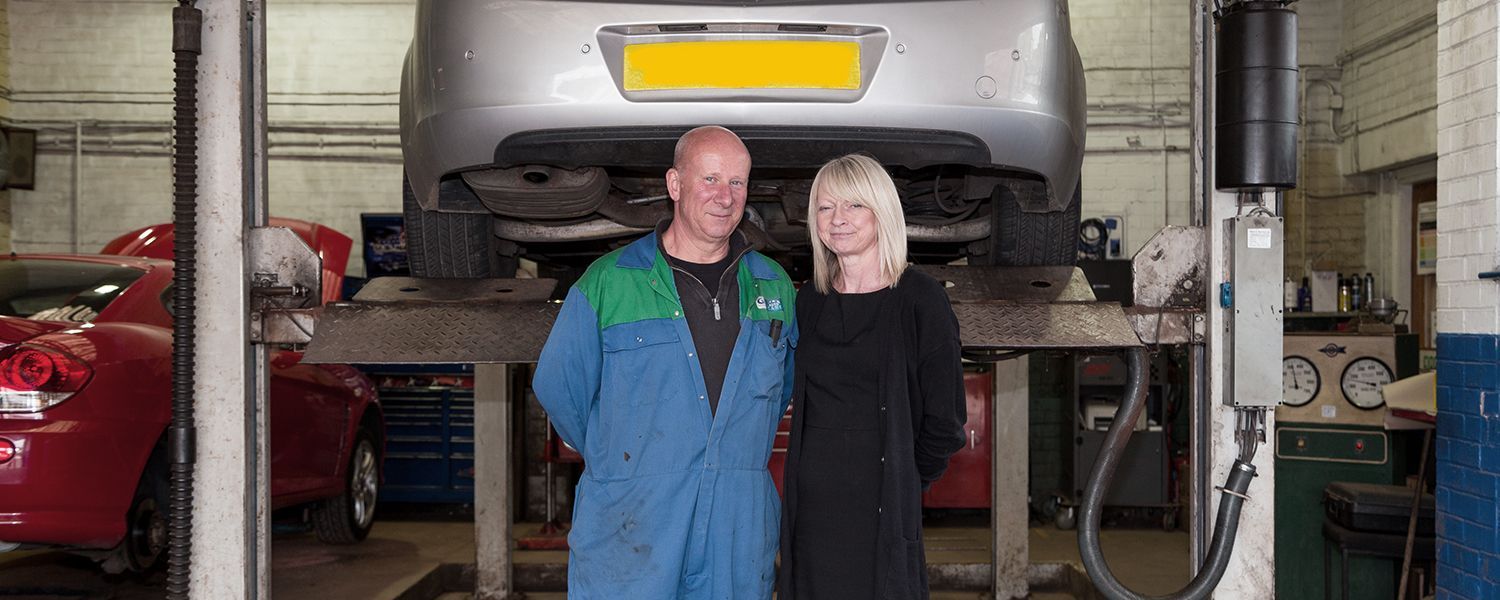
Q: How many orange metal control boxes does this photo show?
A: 0